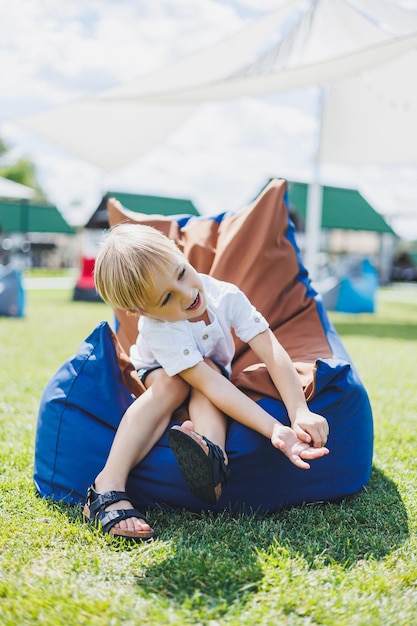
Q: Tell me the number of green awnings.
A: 3